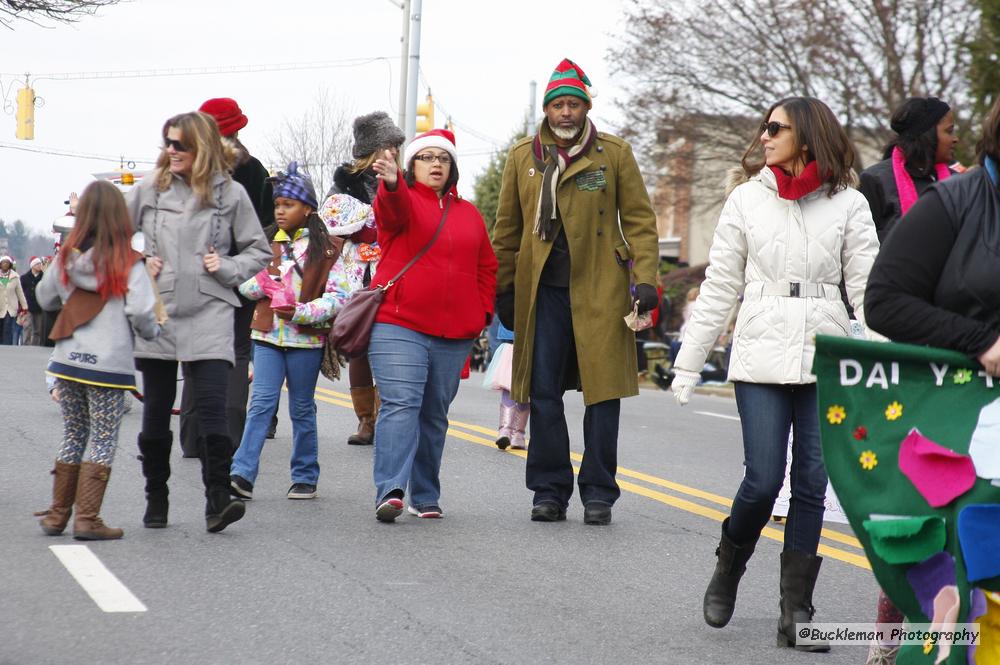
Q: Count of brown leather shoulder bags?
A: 1